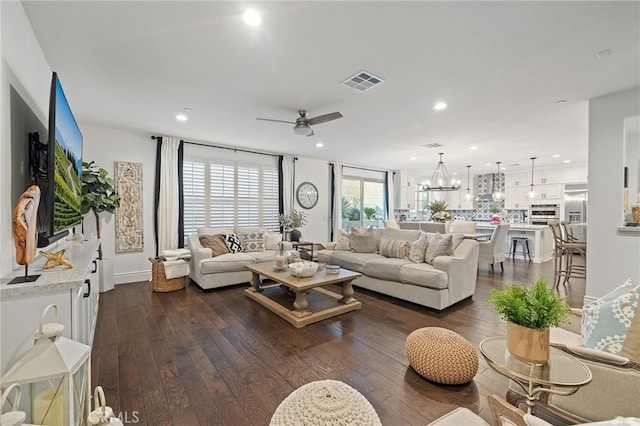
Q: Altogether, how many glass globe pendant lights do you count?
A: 3